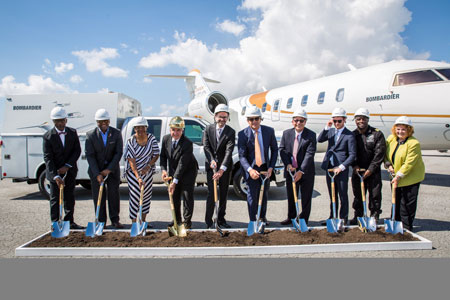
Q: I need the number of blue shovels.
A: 8